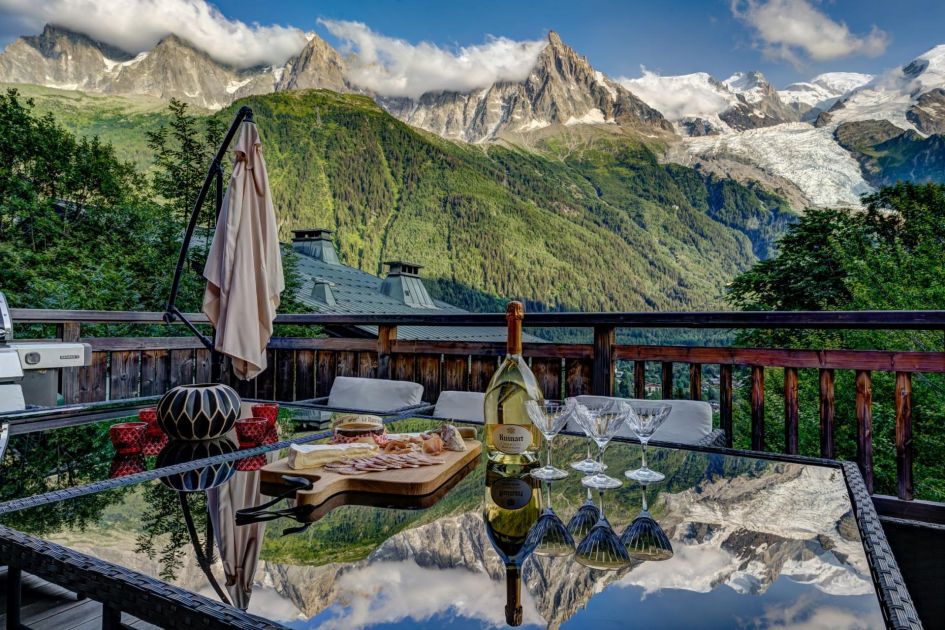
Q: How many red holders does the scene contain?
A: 4